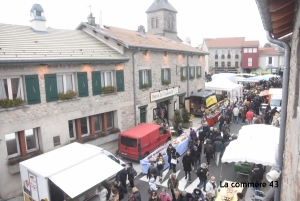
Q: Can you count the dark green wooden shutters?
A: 15